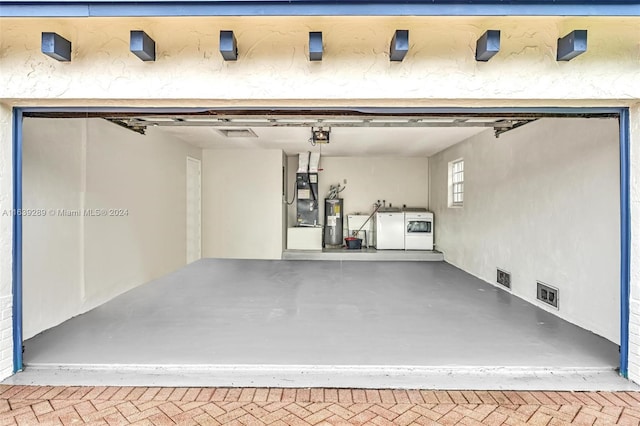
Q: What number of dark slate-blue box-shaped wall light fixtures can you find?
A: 7